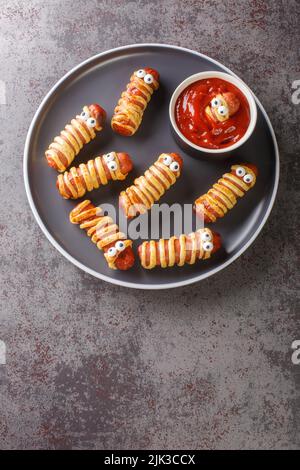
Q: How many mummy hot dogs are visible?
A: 8